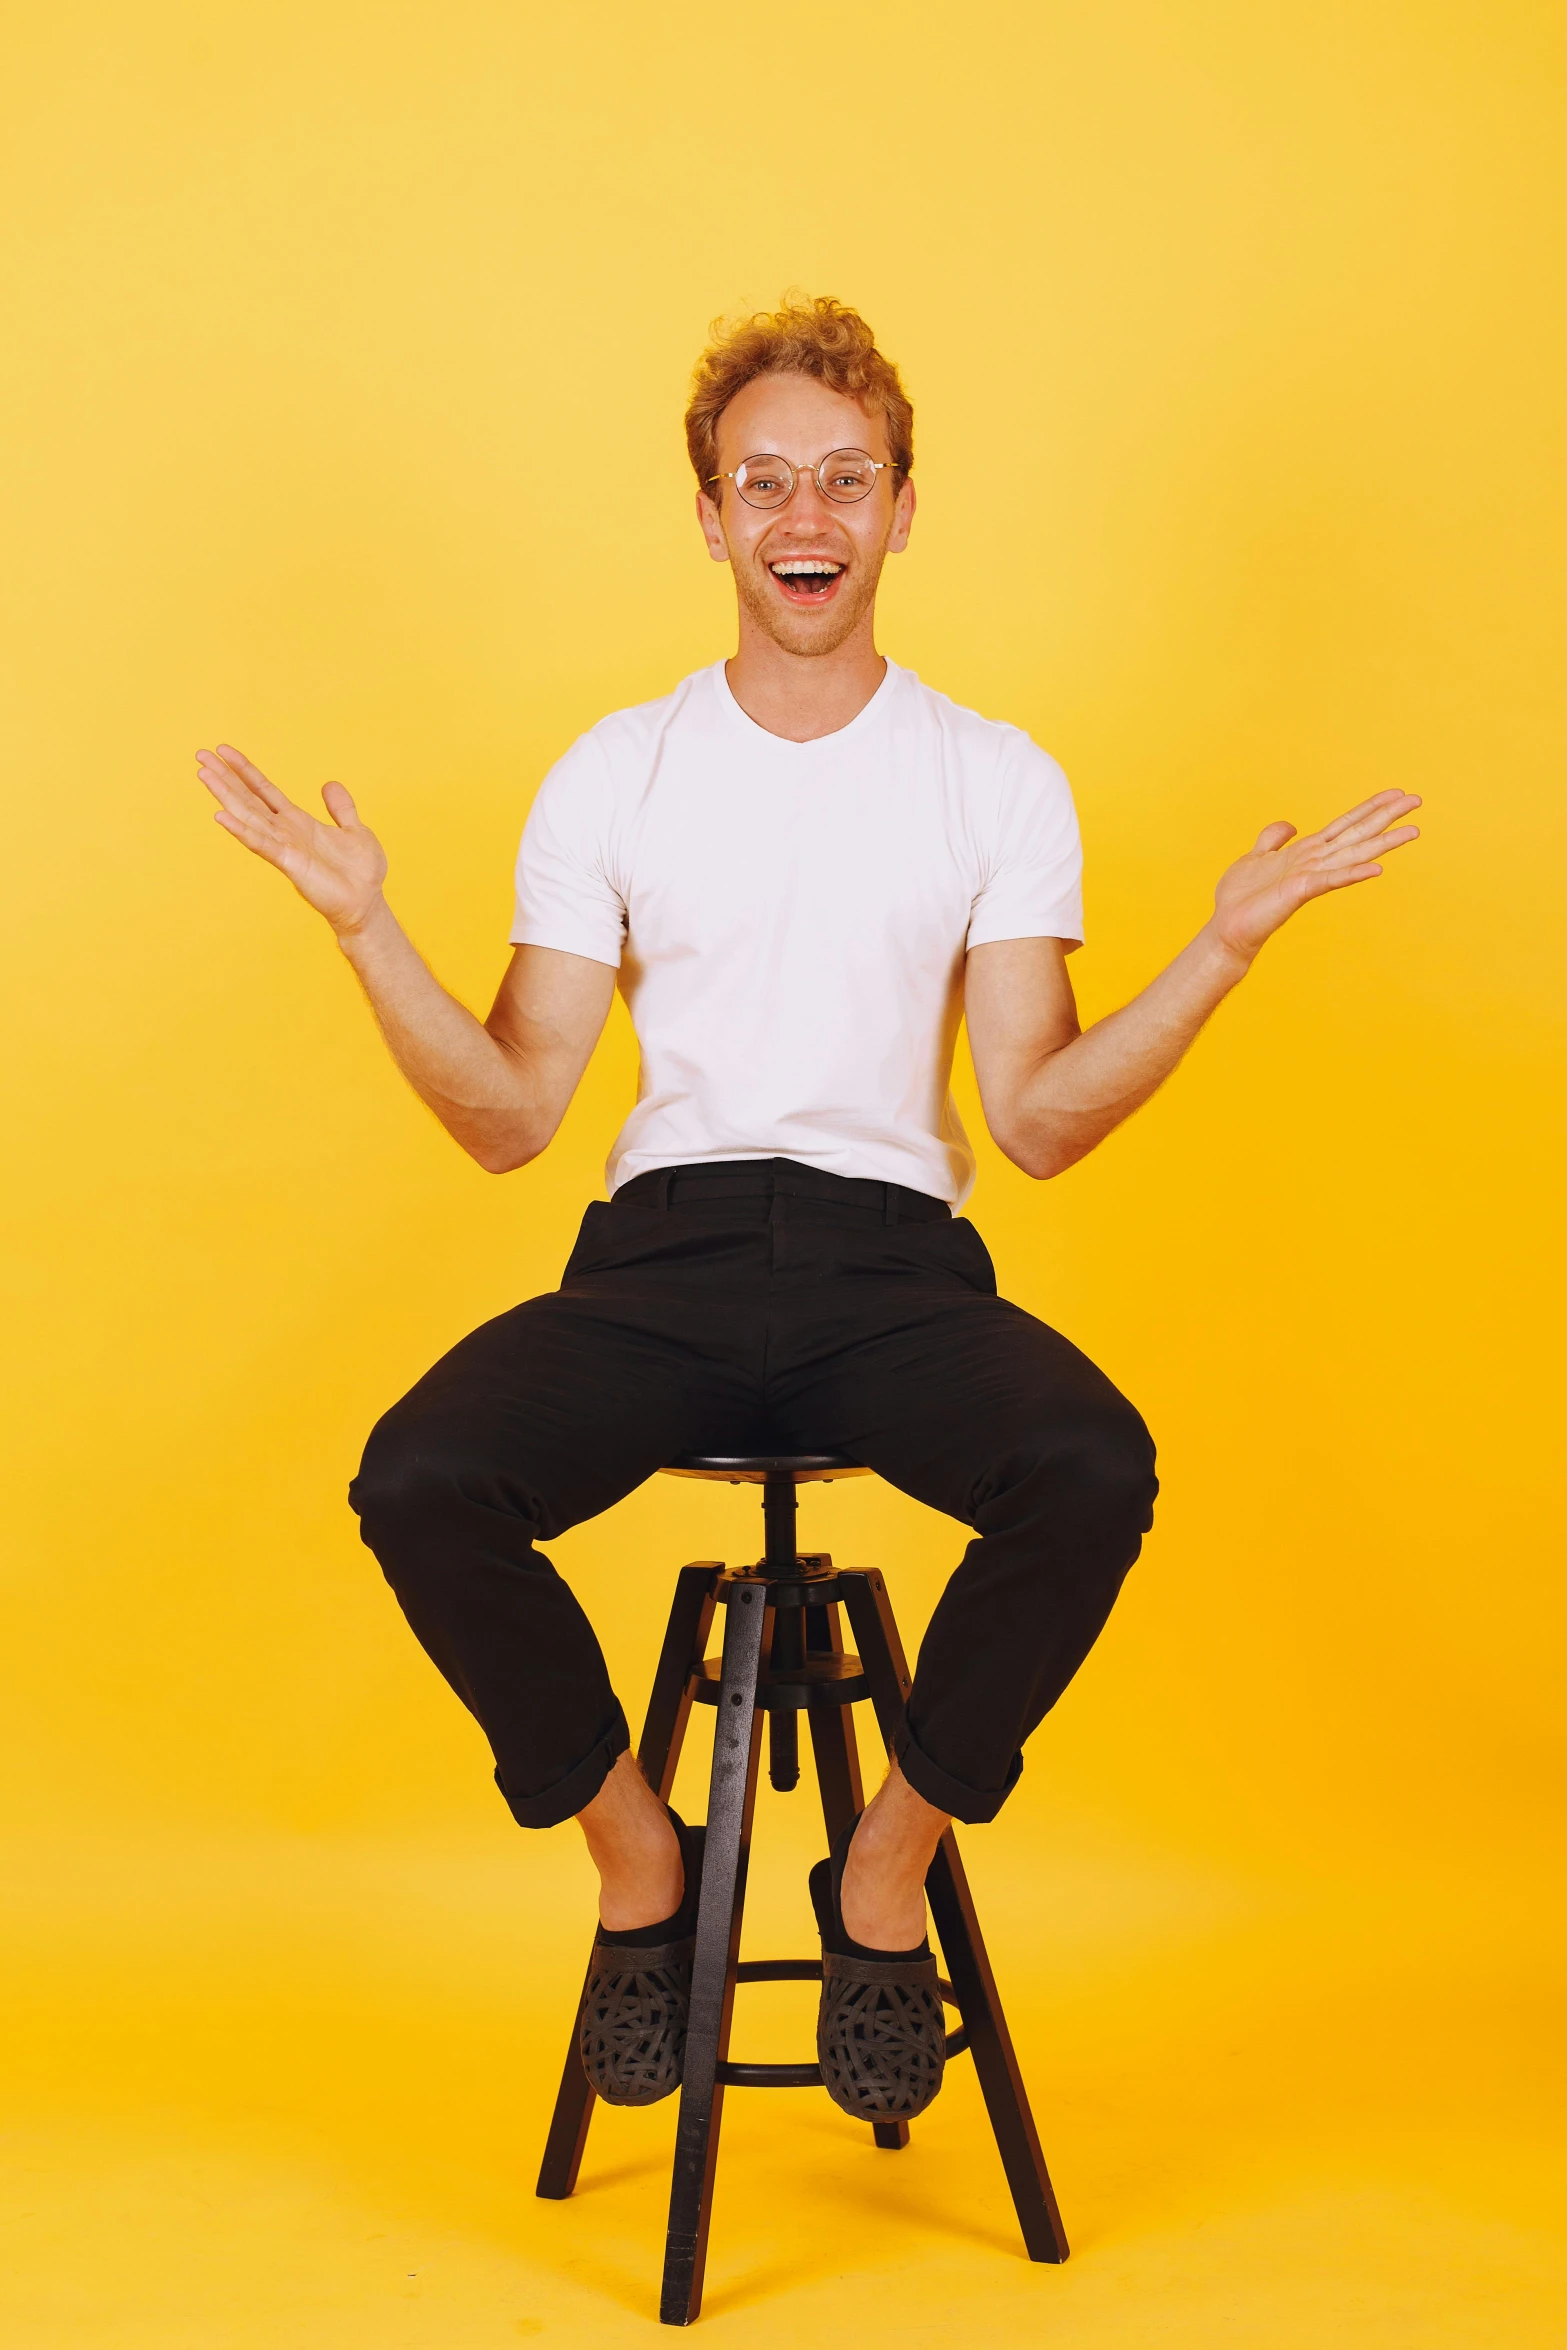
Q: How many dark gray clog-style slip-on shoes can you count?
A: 2